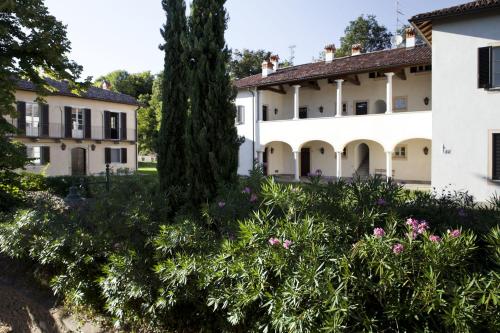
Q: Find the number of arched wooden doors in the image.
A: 1